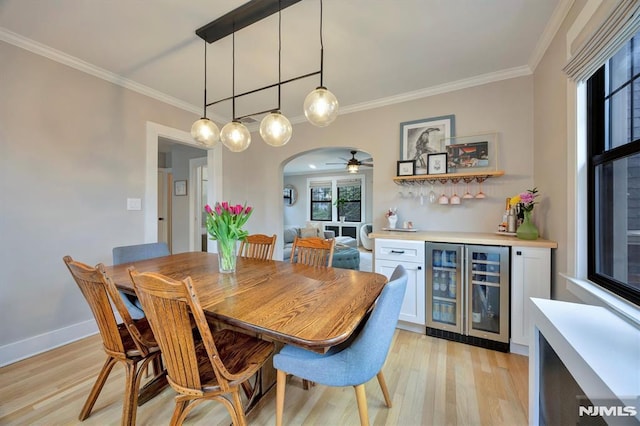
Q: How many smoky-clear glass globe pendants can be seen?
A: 4